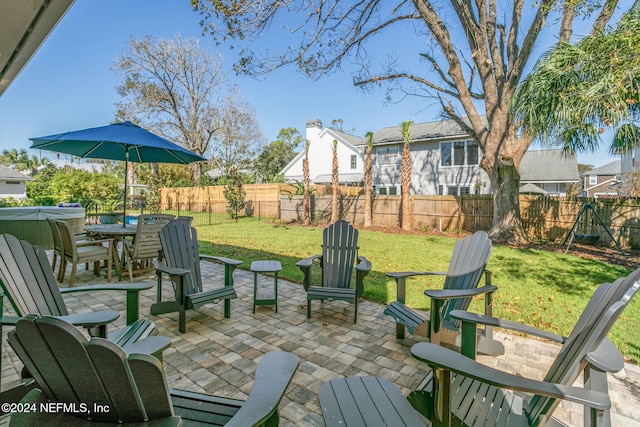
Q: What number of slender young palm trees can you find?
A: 4